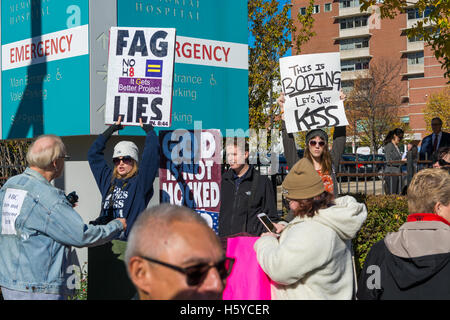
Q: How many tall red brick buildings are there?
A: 1